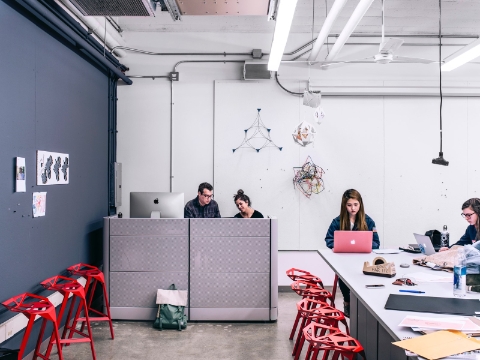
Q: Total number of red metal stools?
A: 7